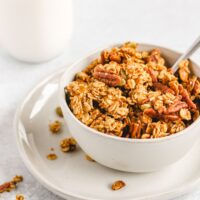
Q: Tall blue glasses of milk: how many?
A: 0